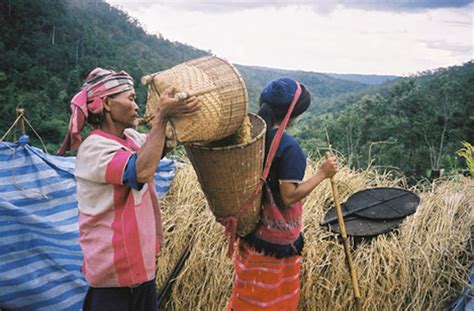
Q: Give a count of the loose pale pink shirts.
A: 1